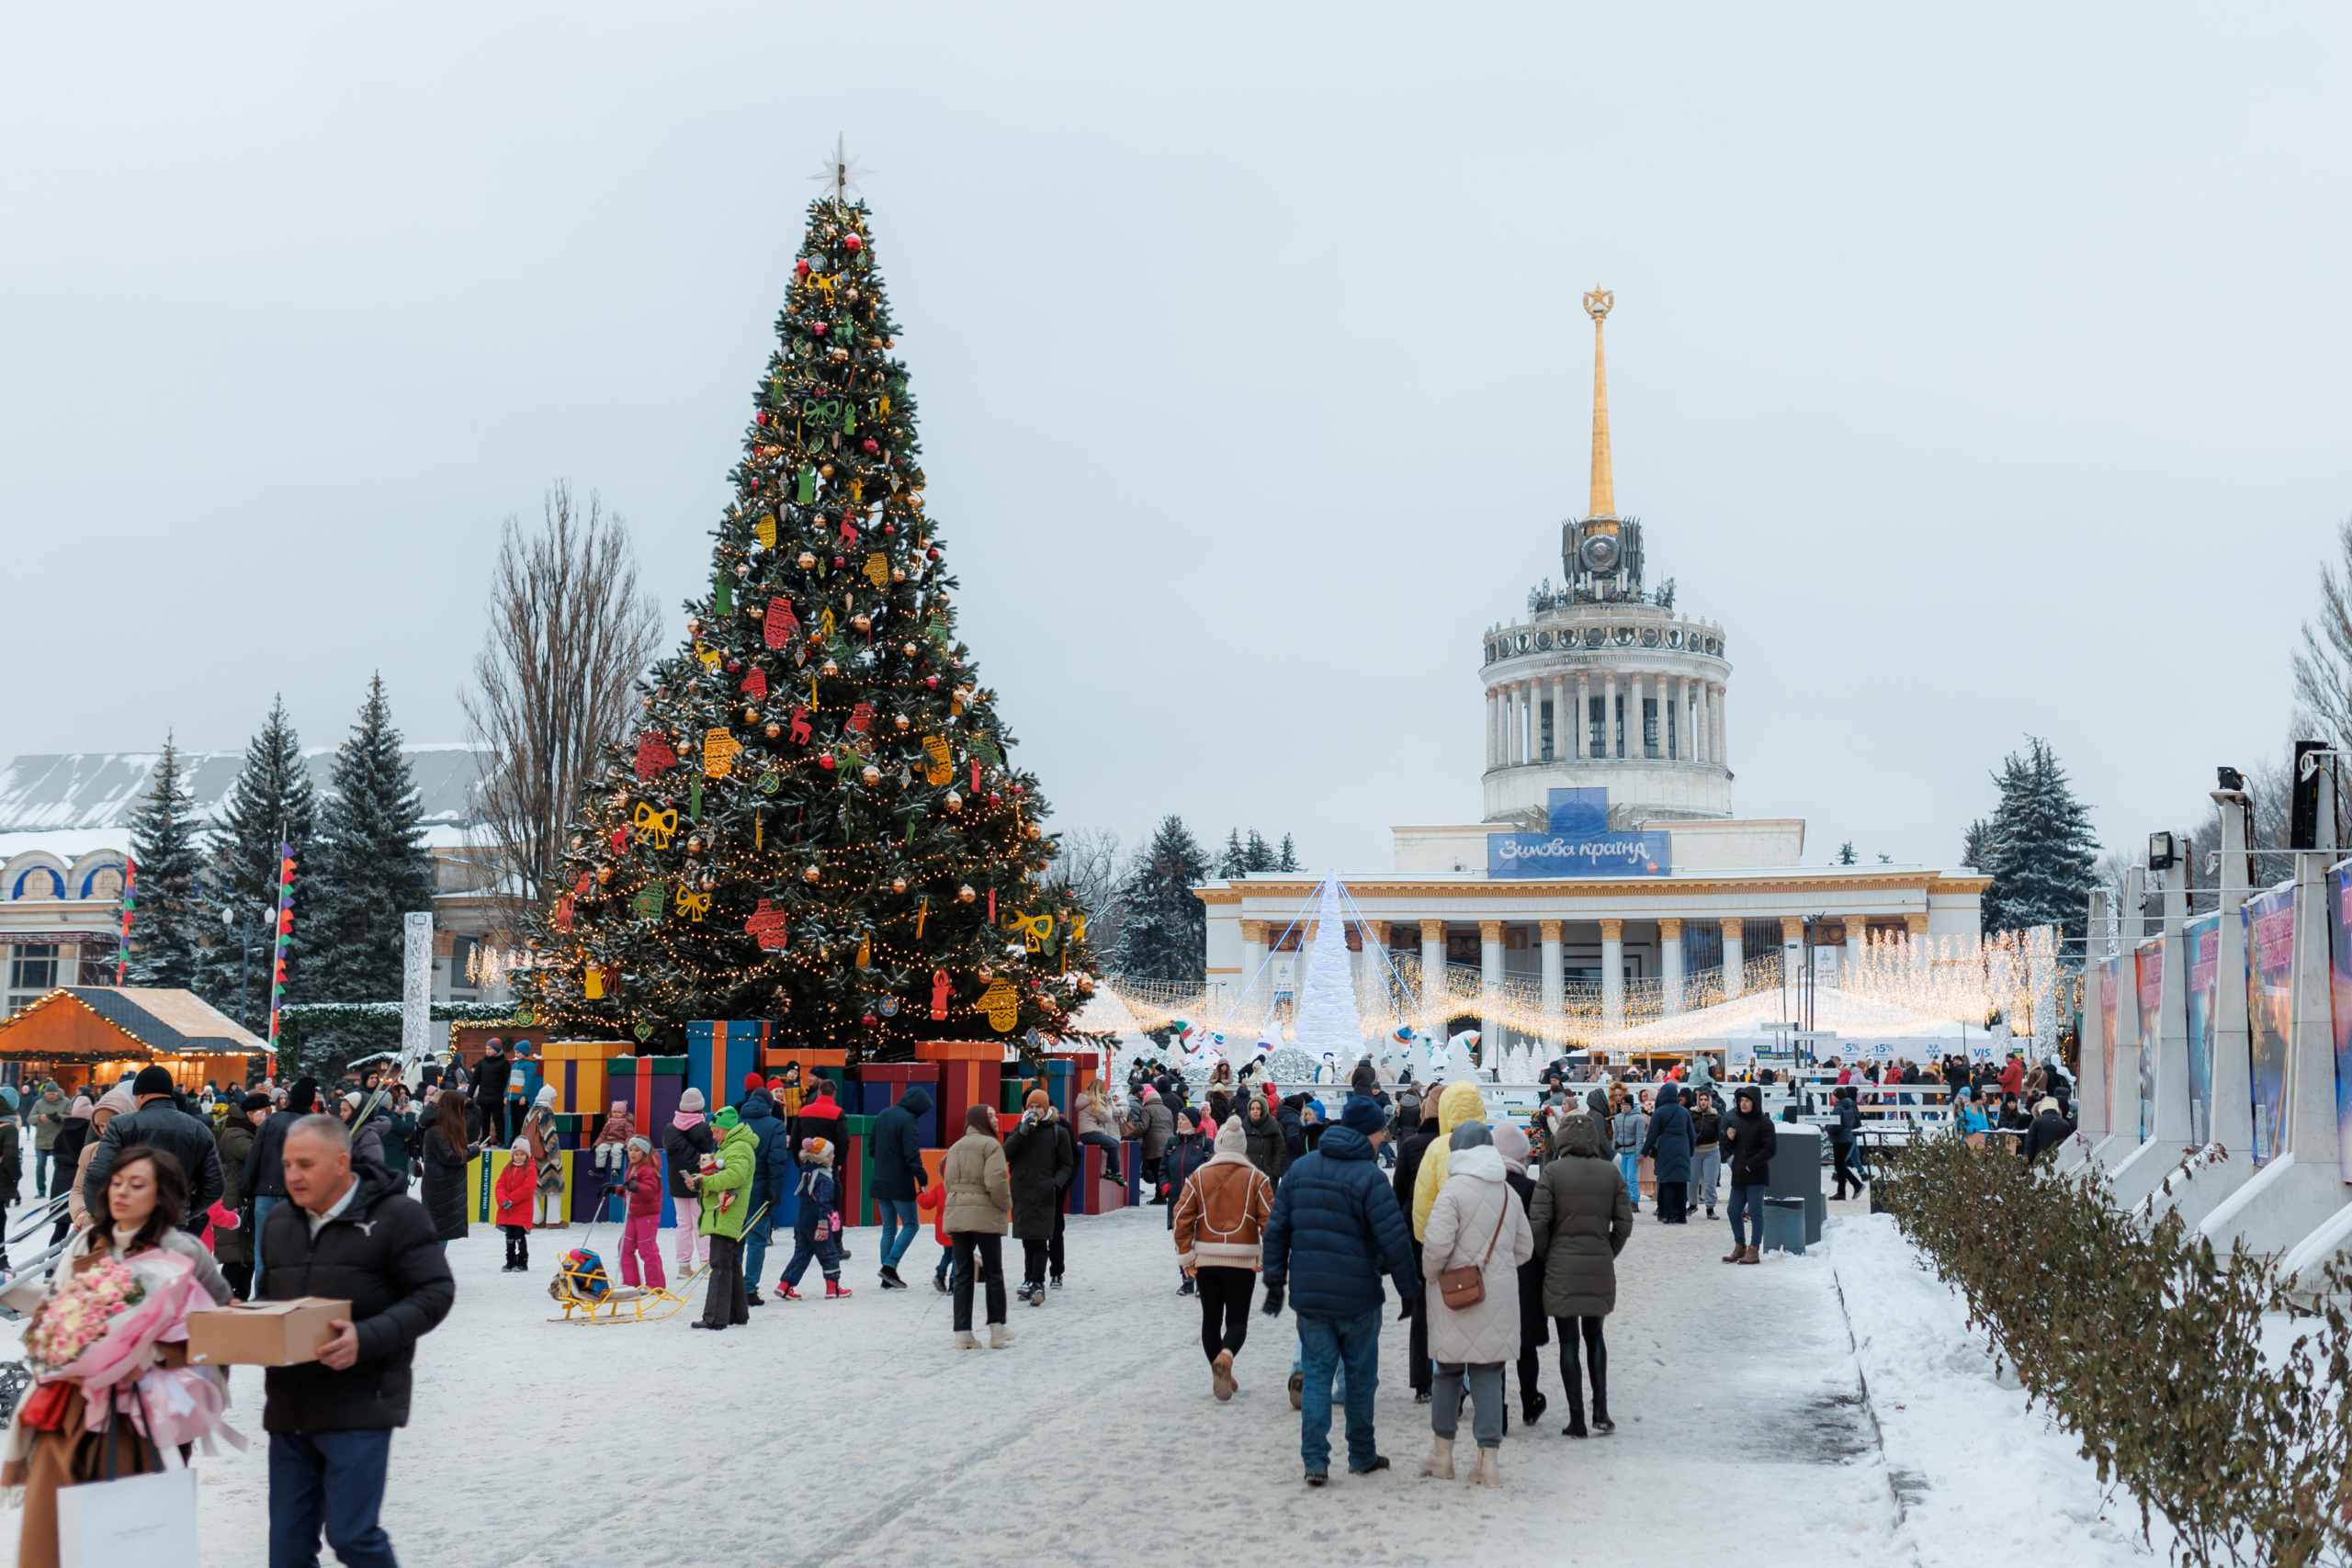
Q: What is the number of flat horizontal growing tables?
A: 0